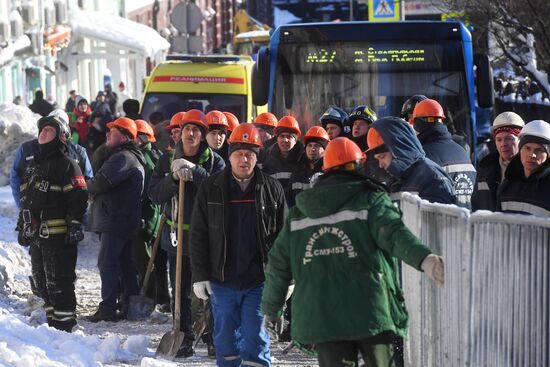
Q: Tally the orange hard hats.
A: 13